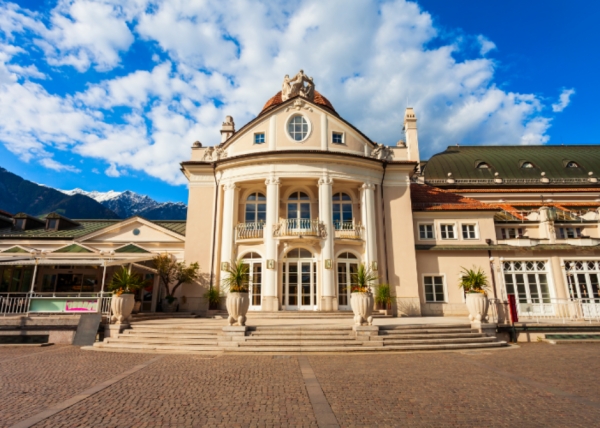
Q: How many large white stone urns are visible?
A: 4